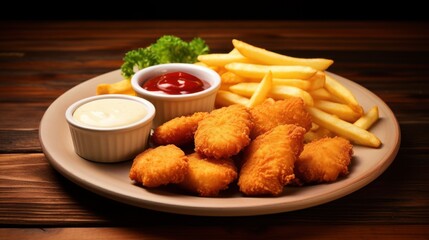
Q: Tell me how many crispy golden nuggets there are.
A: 7